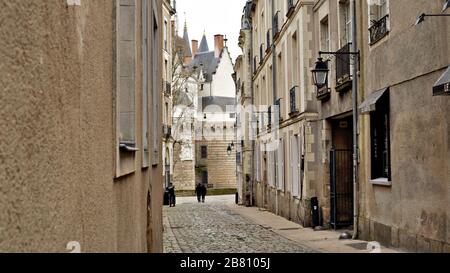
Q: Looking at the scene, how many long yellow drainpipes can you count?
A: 0